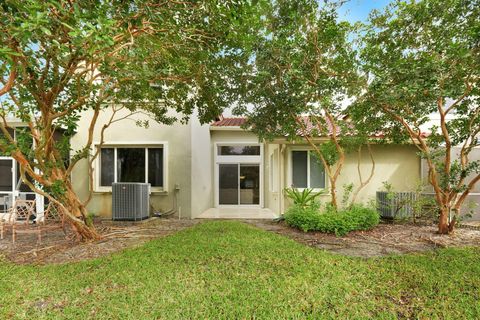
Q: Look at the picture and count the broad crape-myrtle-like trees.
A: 3